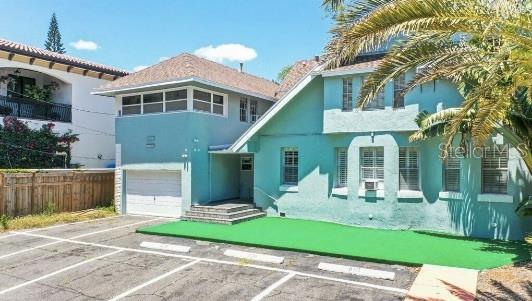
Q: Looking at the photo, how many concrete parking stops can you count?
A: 3